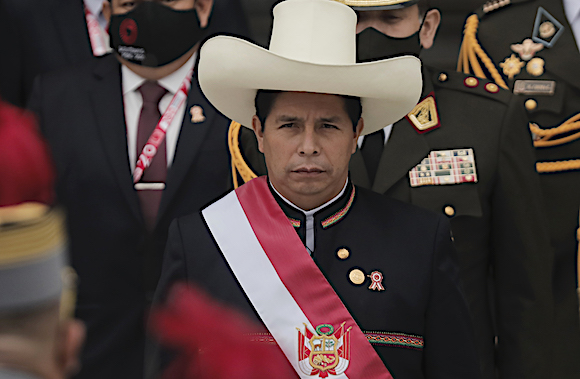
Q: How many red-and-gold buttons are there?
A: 2